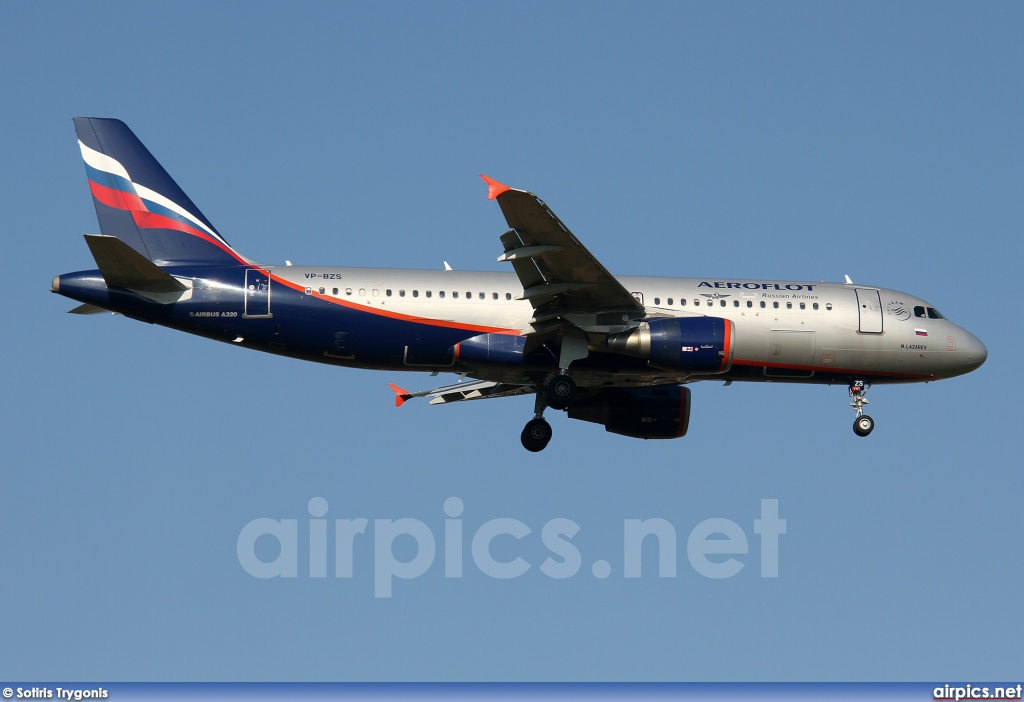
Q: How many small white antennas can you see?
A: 3